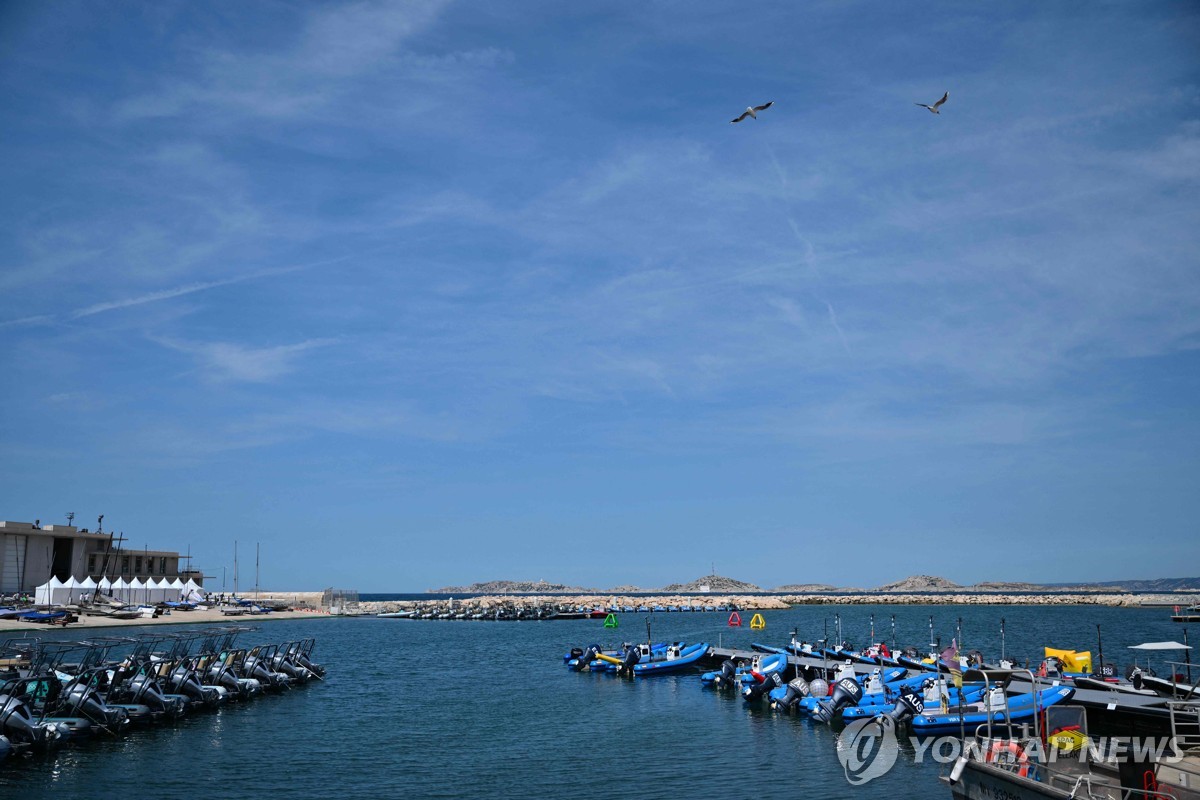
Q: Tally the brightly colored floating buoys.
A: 3